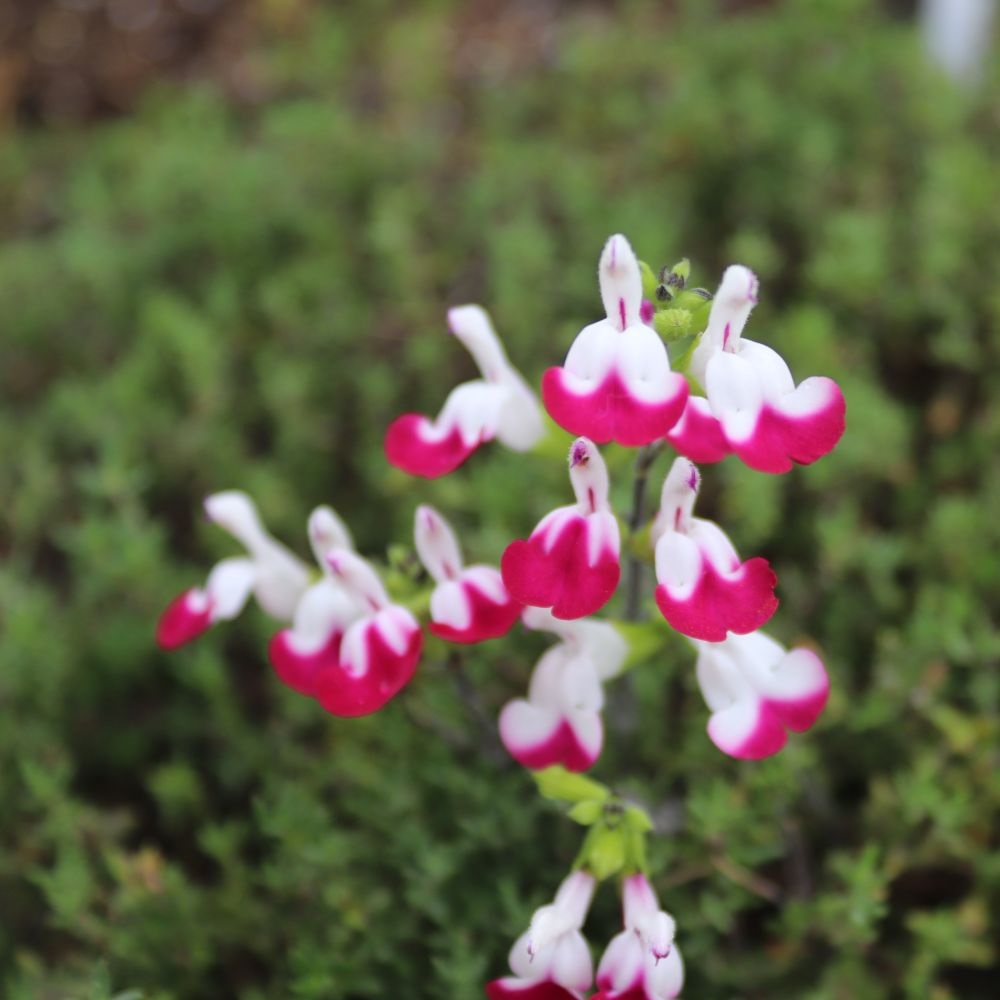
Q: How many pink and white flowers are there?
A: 13